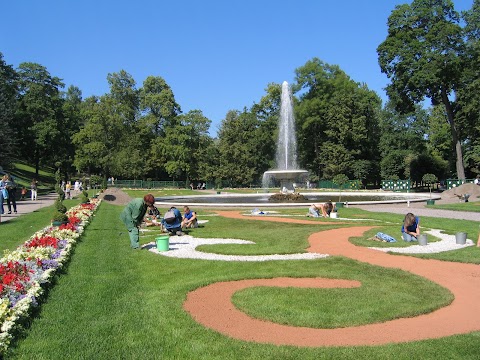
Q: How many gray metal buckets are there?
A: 2